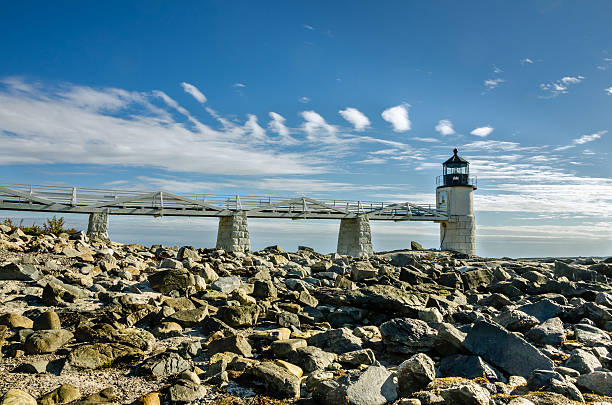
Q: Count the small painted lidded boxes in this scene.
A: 0